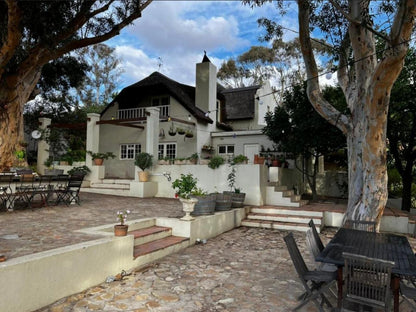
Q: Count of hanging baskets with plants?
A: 3